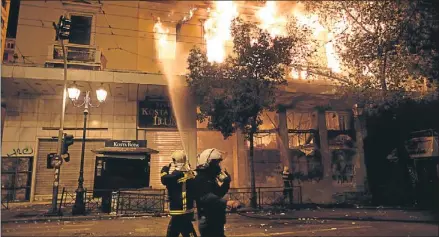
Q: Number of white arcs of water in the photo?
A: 1